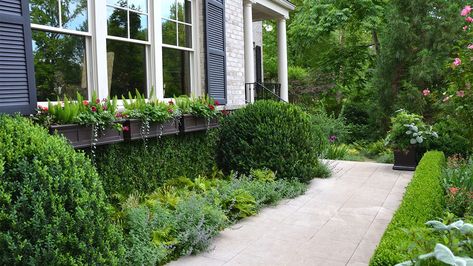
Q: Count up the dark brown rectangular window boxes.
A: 3